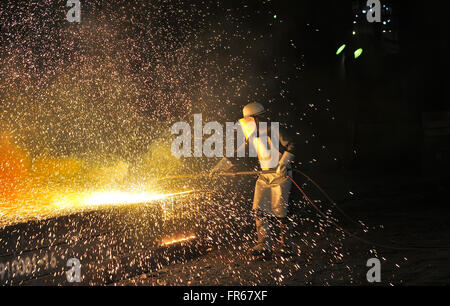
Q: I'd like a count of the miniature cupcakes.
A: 0